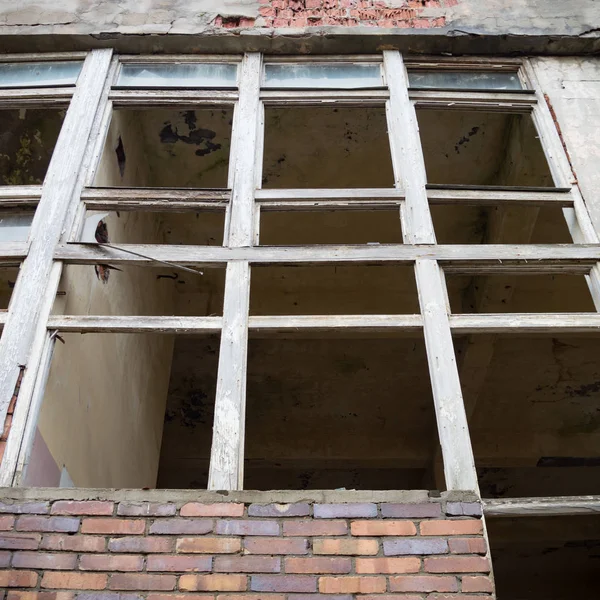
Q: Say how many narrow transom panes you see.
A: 4